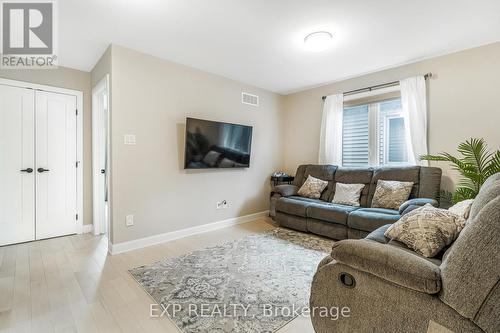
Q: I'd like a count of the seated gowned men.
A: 0